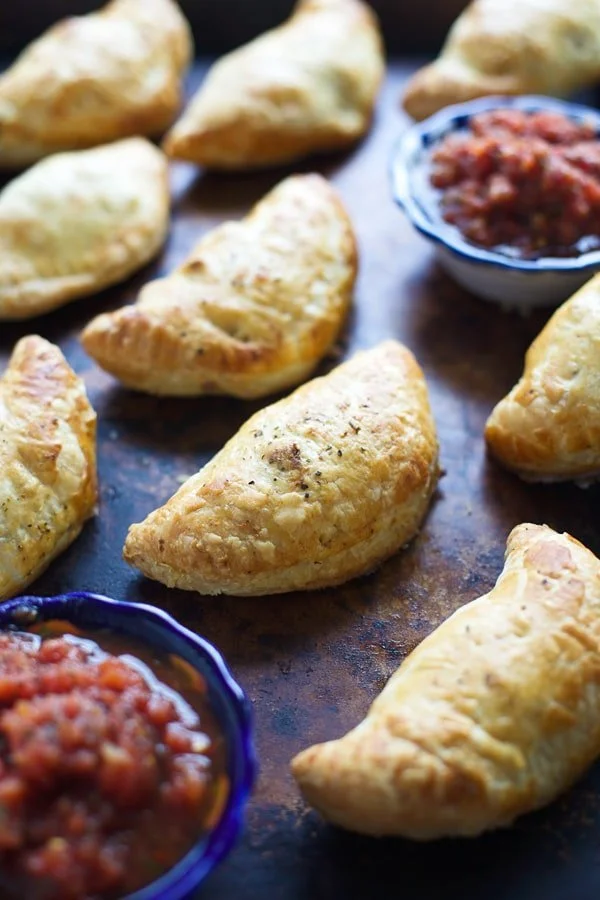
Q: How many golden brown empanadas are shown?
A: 9